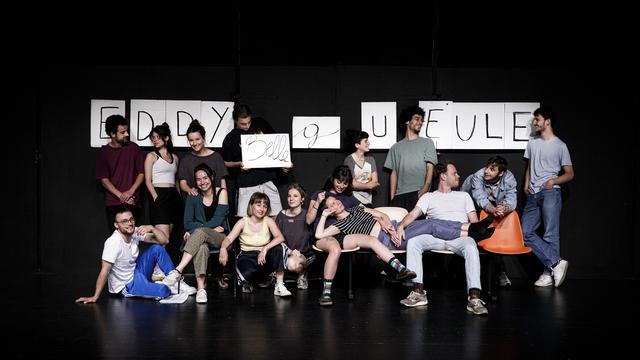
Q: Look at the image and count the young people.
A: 15